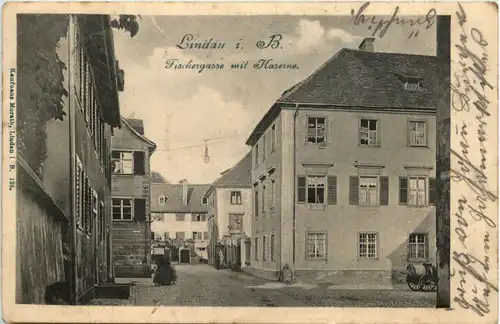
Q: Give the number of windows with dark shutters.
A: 5